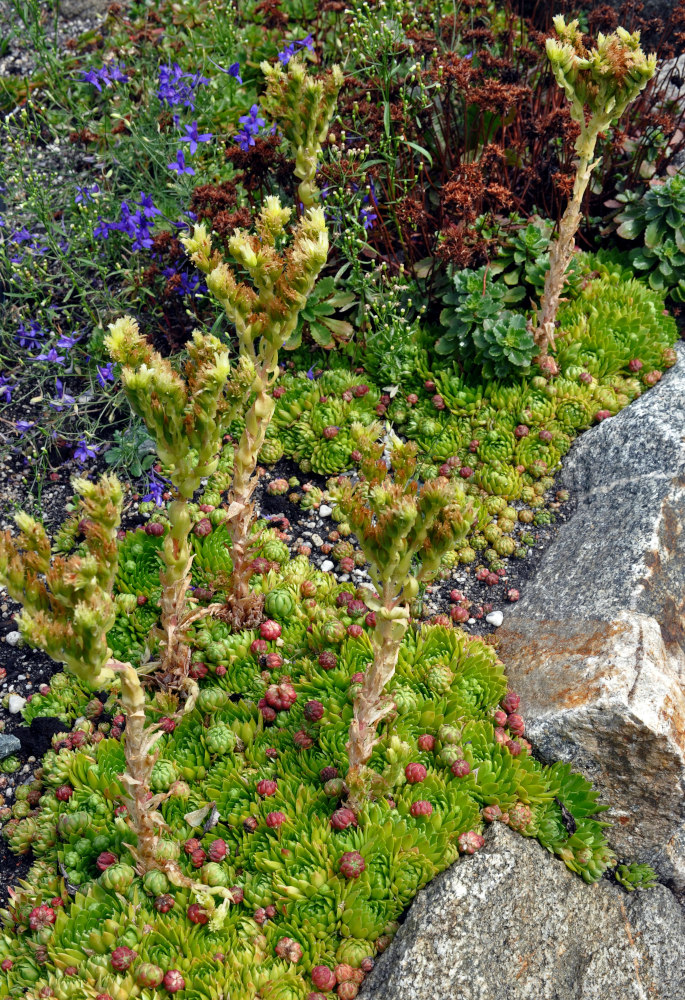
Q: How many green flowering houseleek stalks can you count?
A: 6